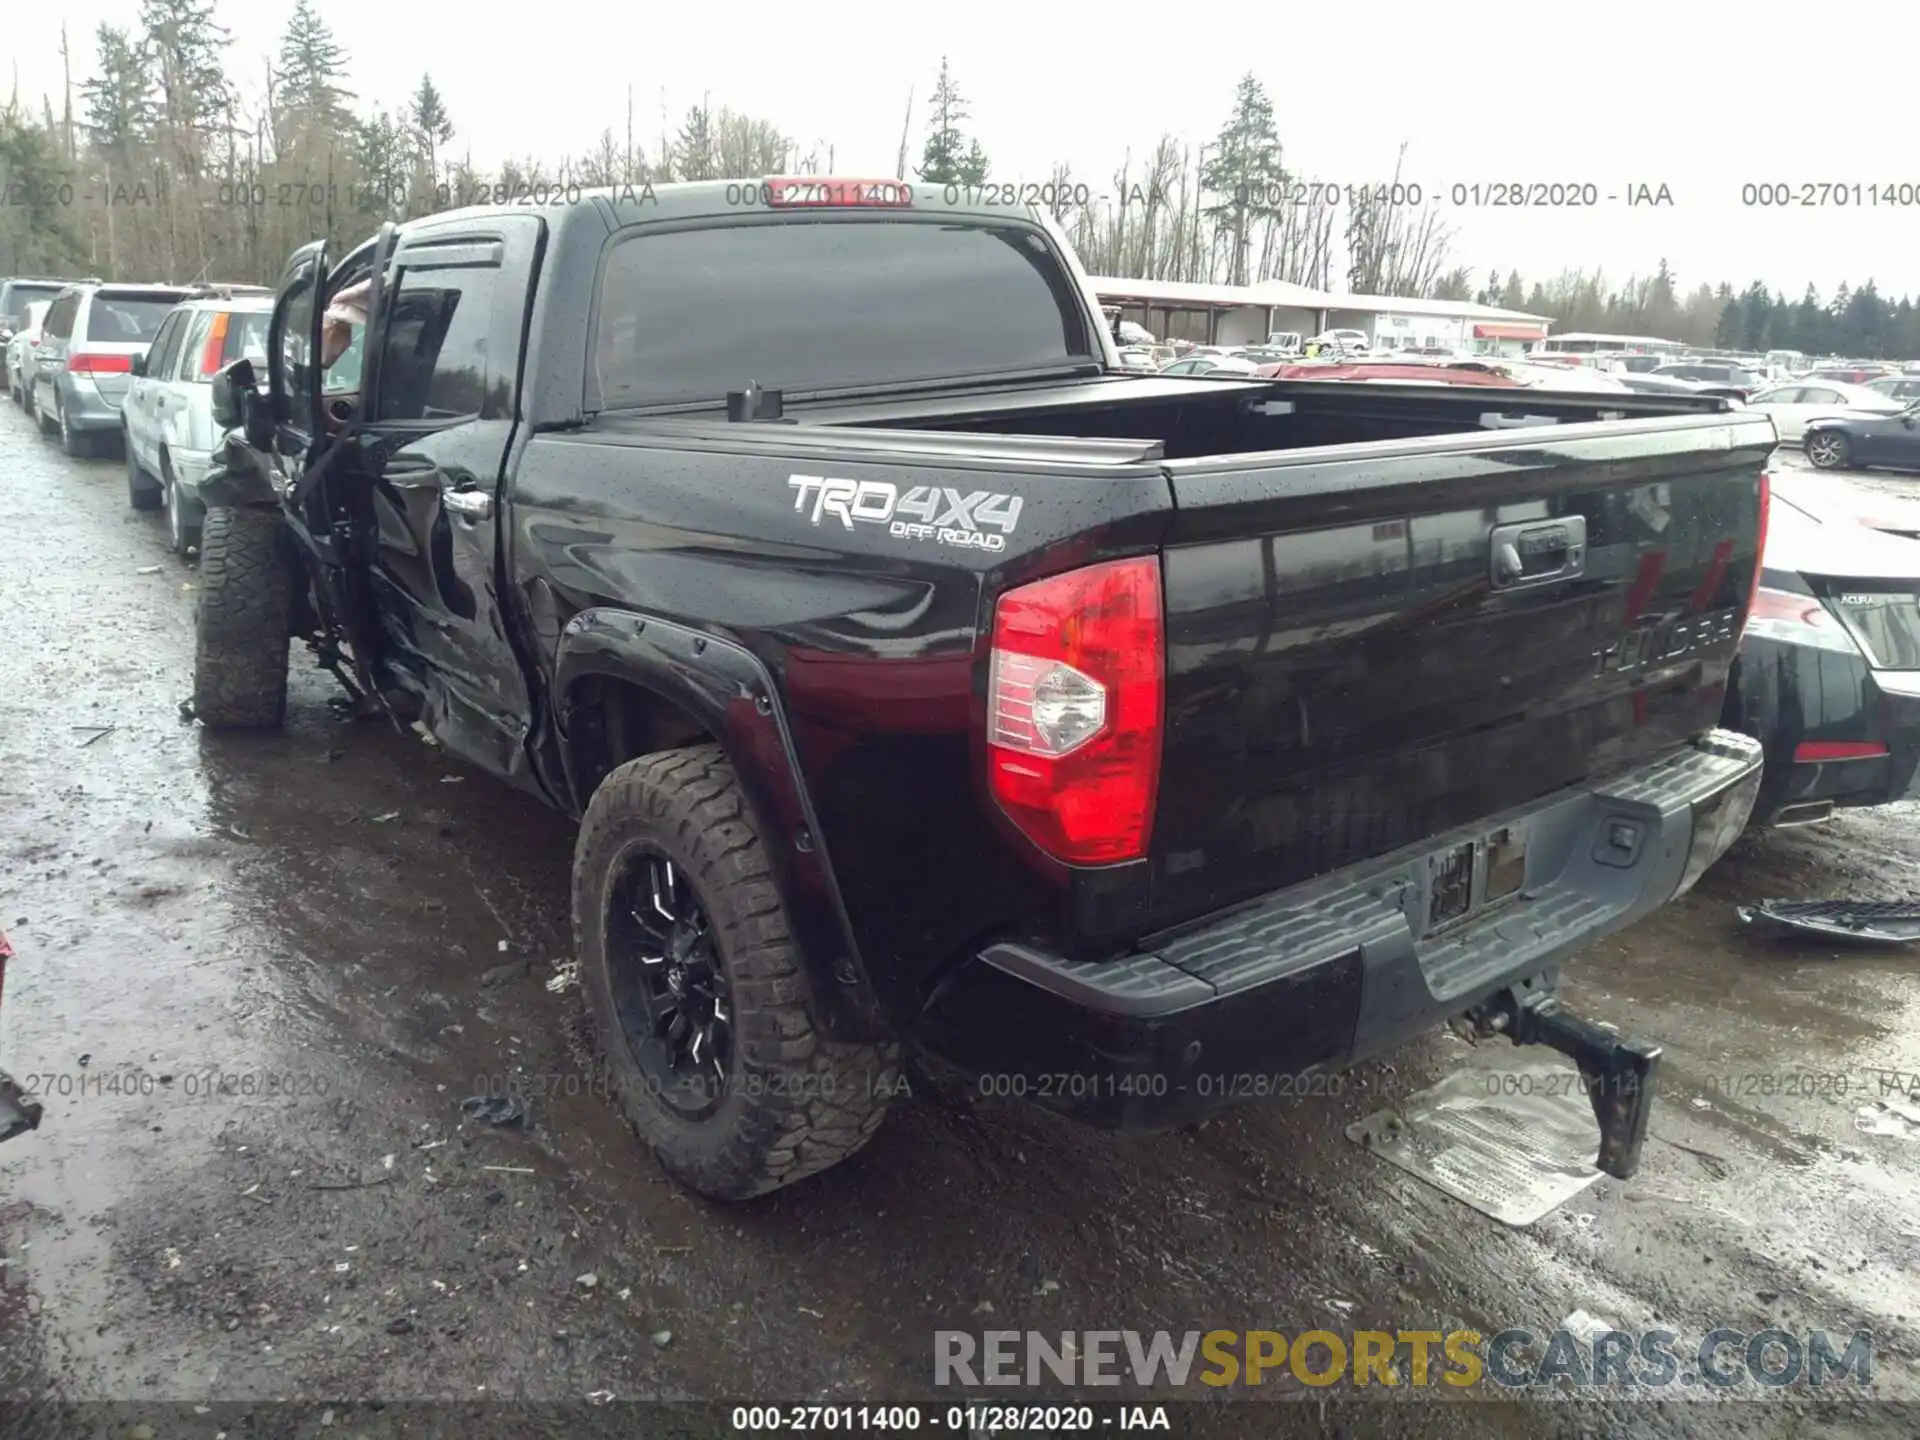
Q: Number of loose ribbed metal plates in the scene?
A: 1